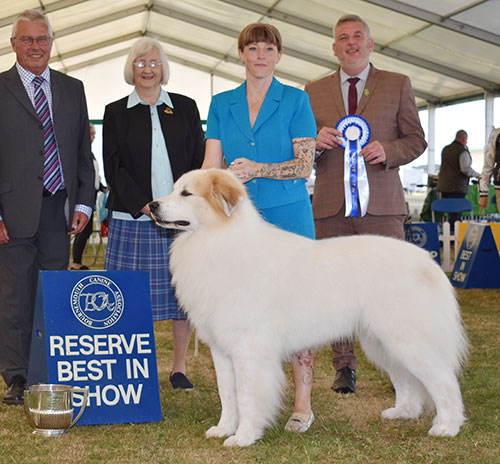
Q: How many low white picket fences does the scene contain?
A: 1